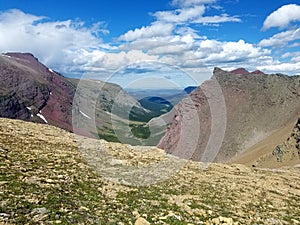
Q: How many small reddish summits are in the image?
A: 2